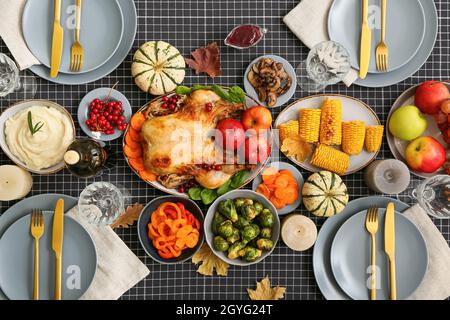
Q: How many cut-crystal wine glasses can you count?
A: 4